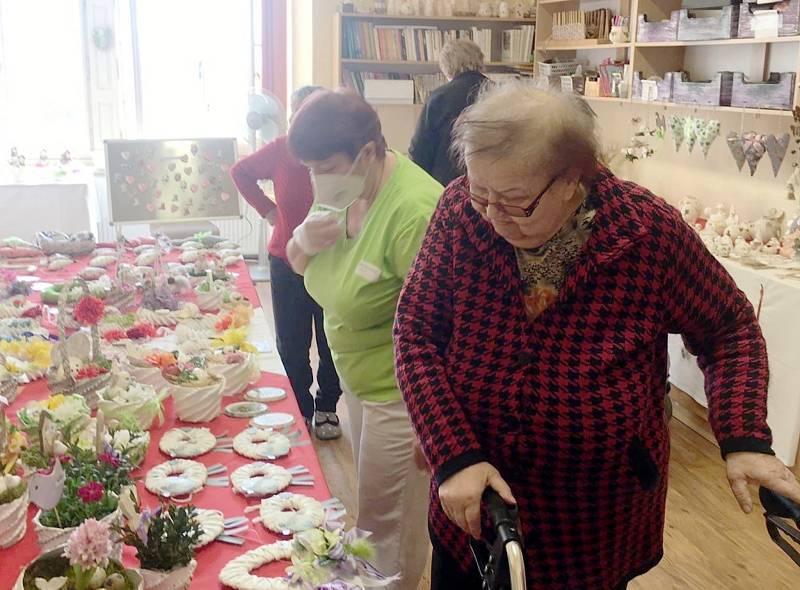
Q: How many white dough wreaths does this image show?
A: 7